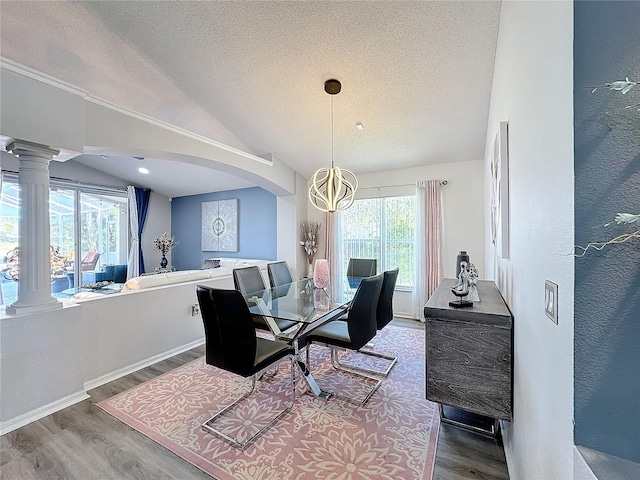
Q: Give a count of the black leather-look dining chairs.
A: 6